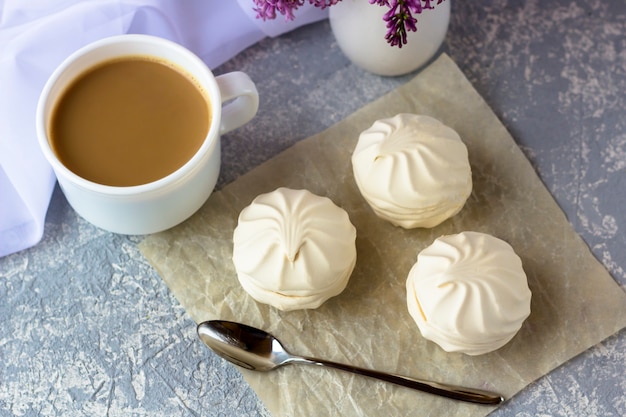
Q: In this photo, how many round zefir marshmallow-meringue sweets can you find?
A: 3